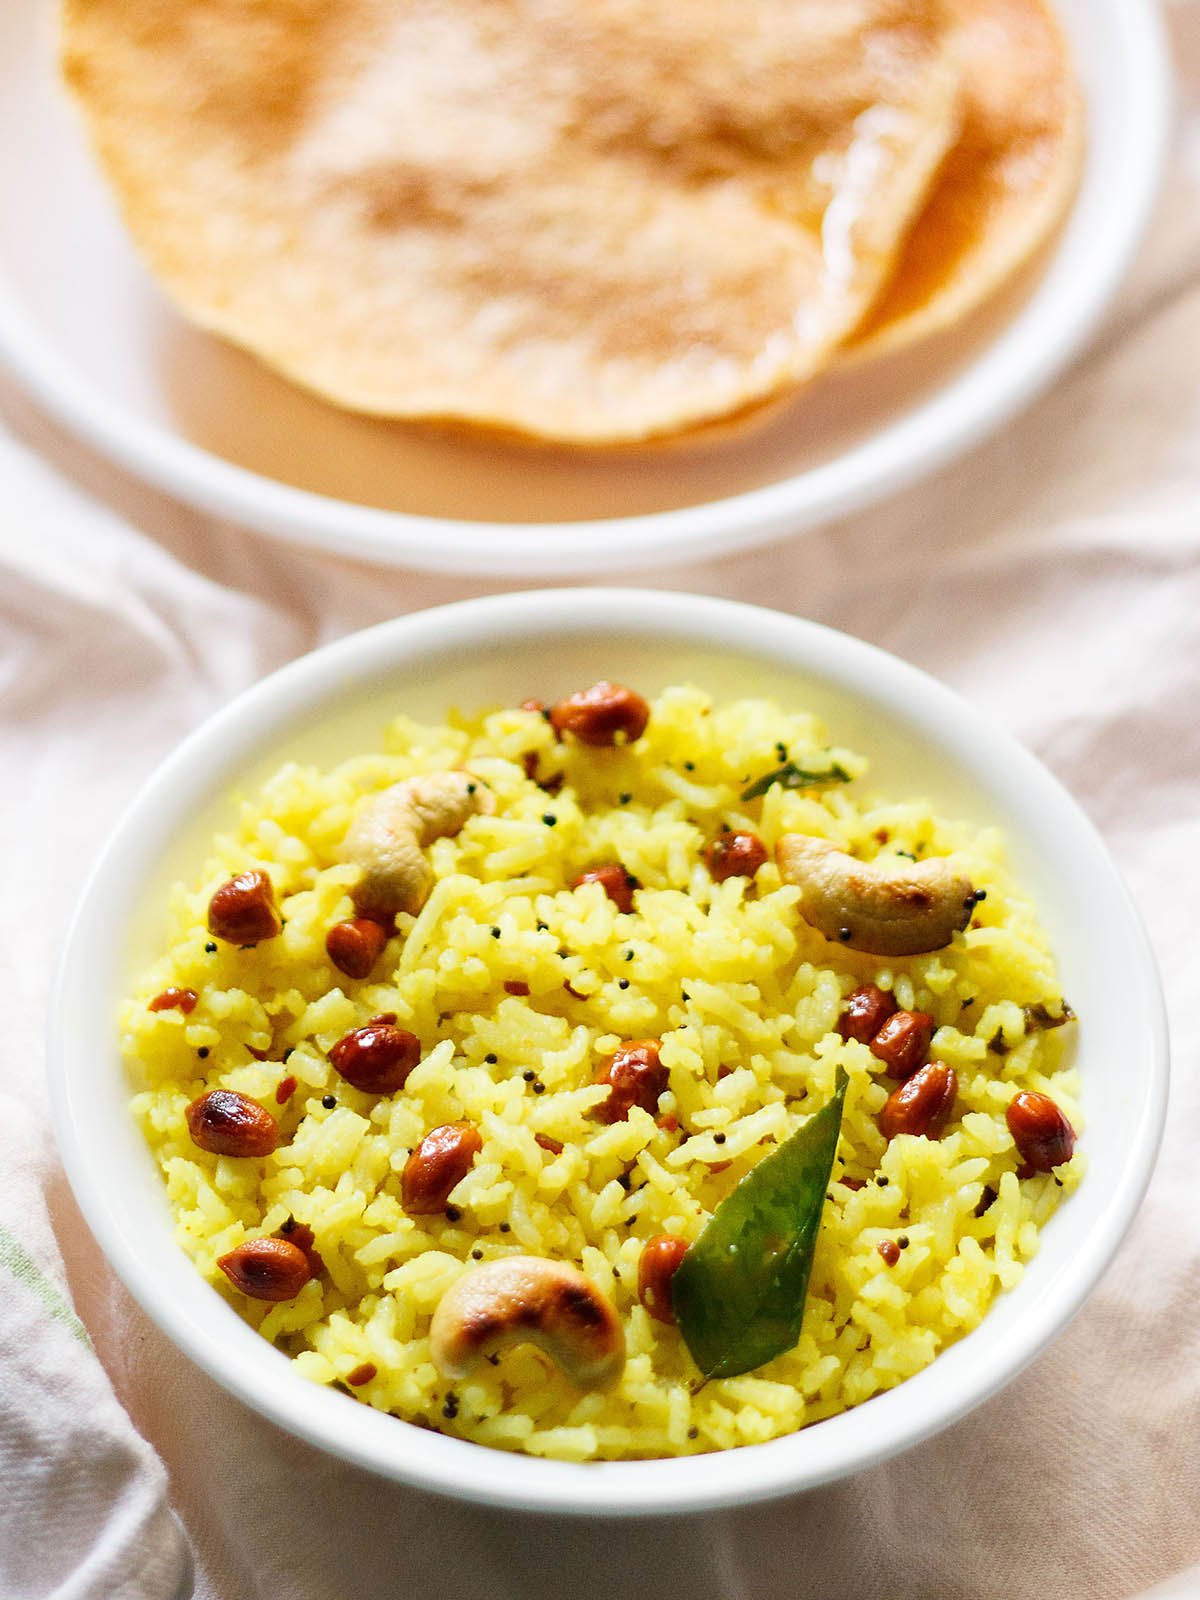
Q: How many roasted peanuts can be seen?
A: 15